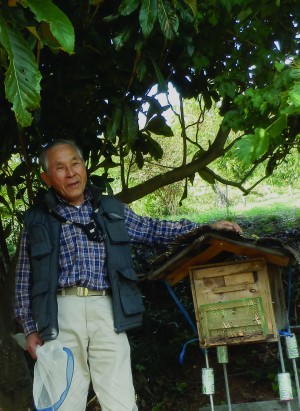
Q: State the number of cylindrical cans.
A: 4